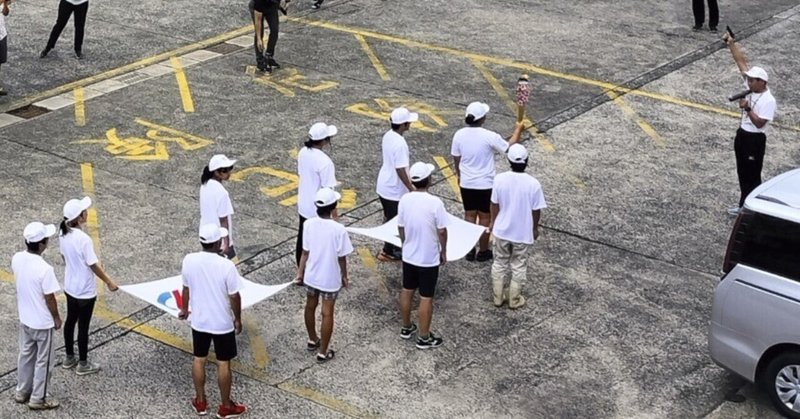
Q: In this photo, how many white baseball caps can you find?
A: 11